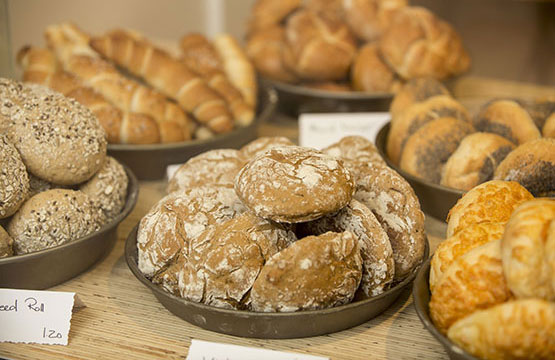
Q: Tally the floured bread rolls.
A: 9